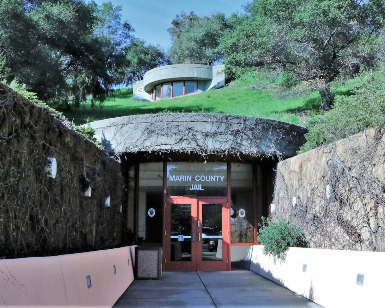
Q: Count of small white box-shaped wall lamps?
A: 6